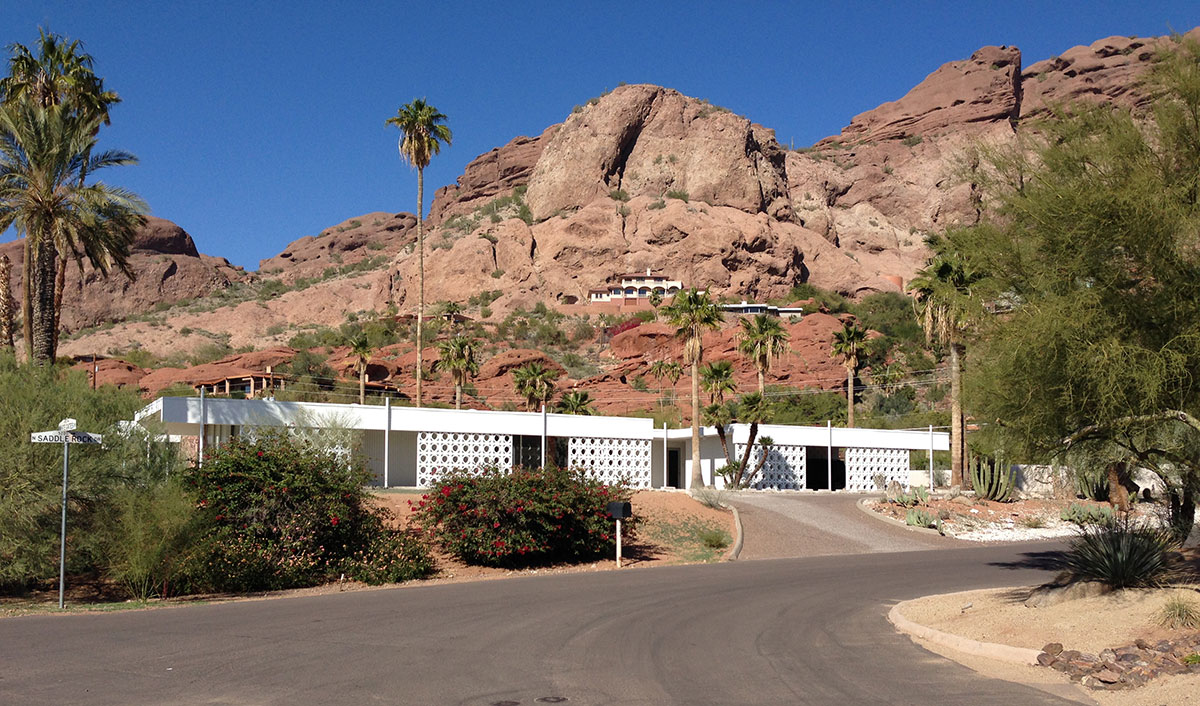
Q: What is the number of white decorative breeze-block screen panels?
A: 5